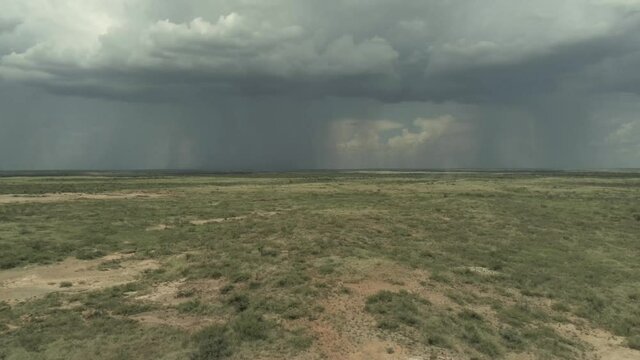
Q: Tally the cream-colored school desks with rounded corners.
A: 0